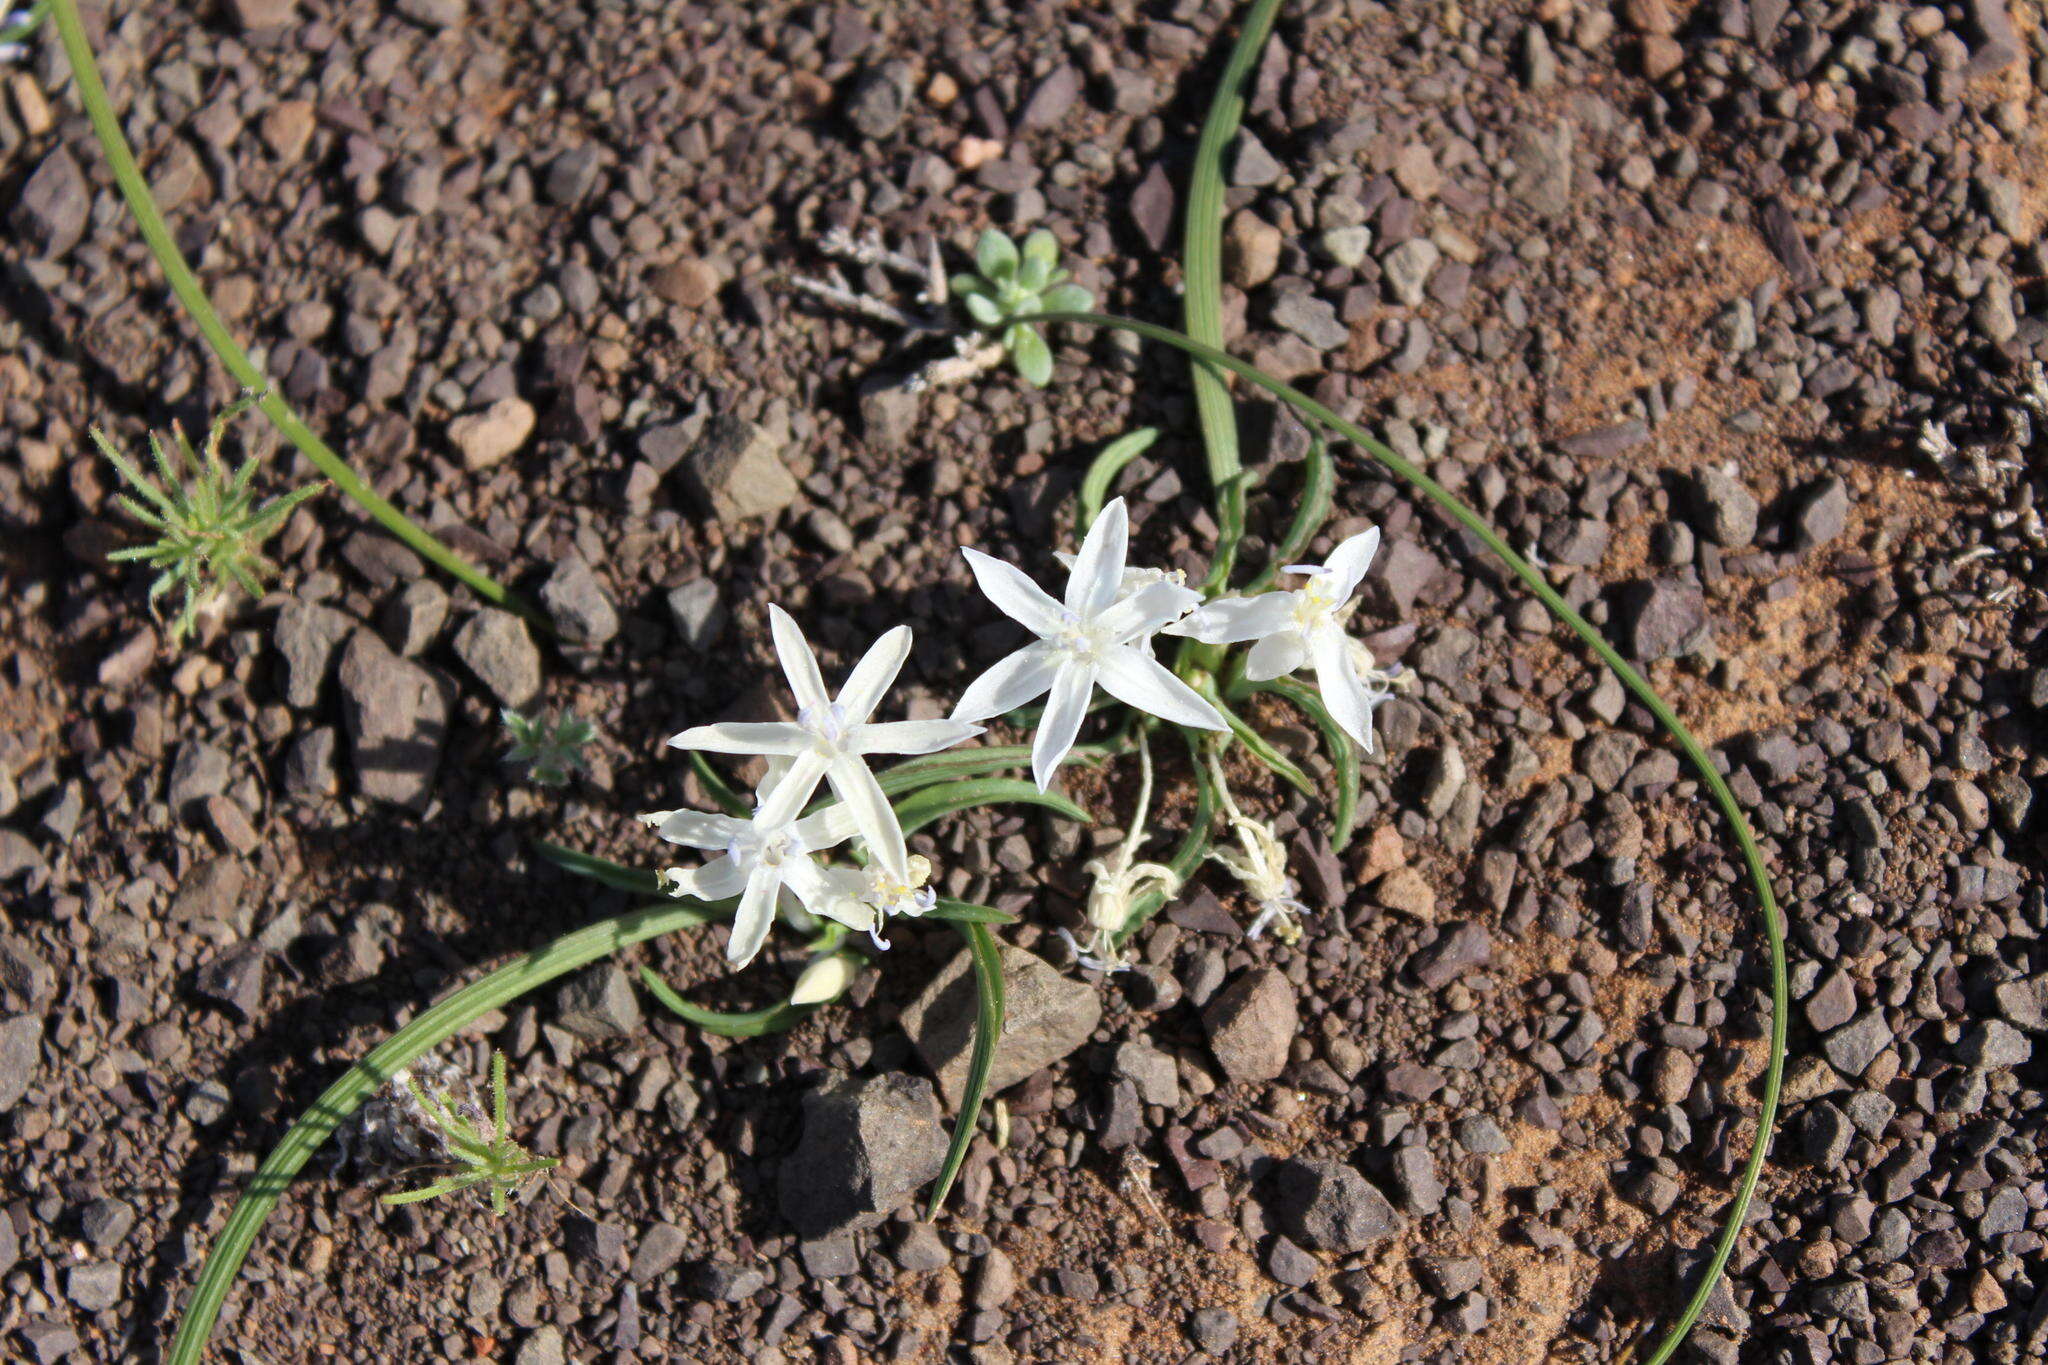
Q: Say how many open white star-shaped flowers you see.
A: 4